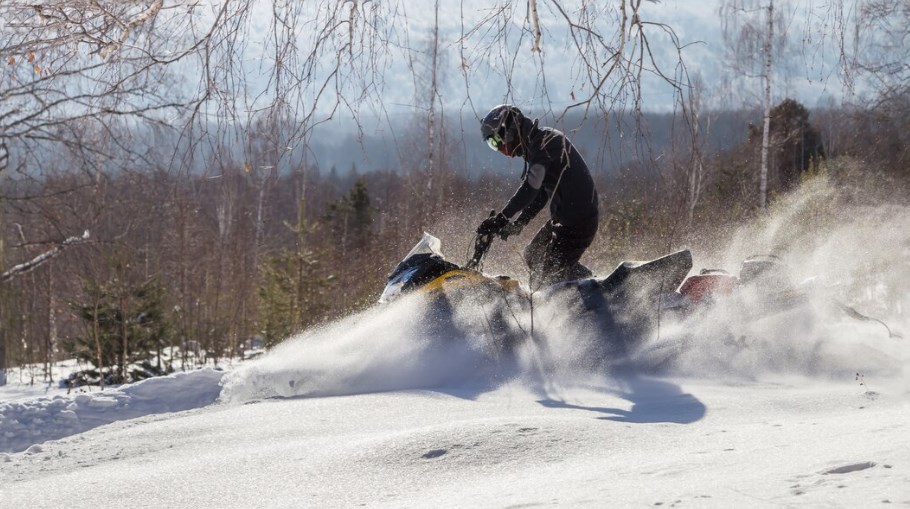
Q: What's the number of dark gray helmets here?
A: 1